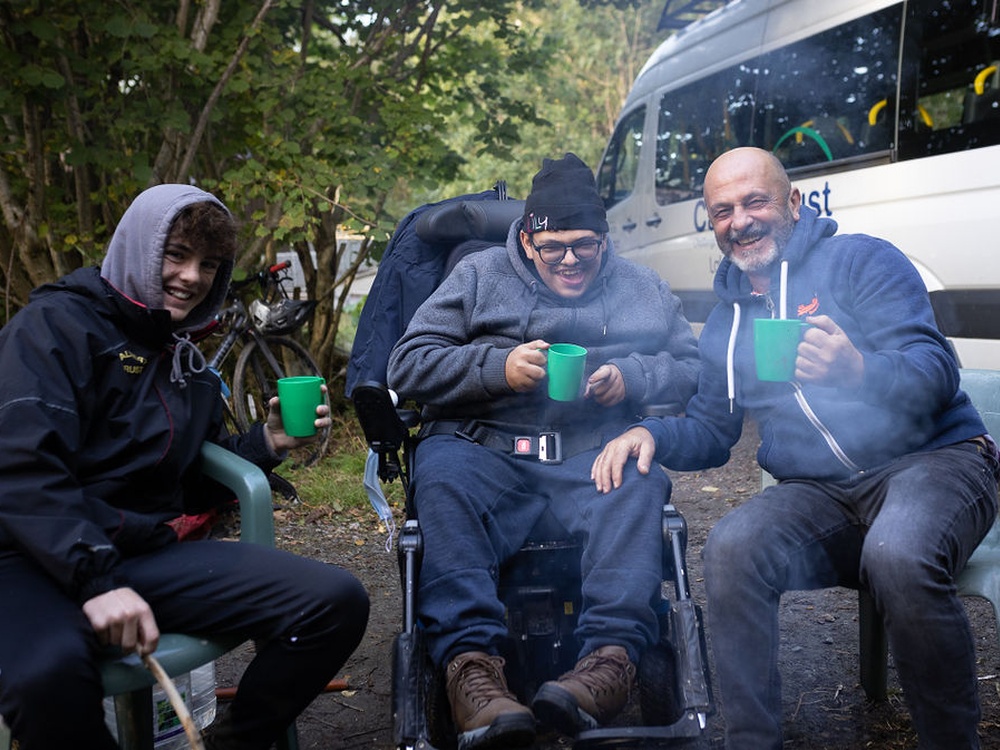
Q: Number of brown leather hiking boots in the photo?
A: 2